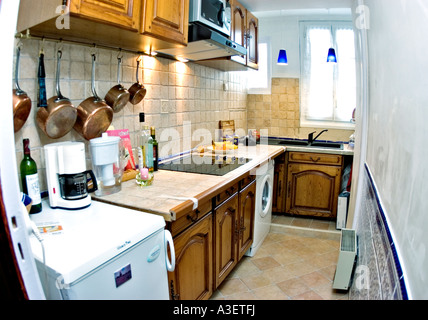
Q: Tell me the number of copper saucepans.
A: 5